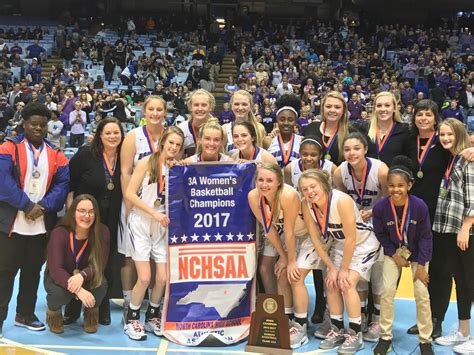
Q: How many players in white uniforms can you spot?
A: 11